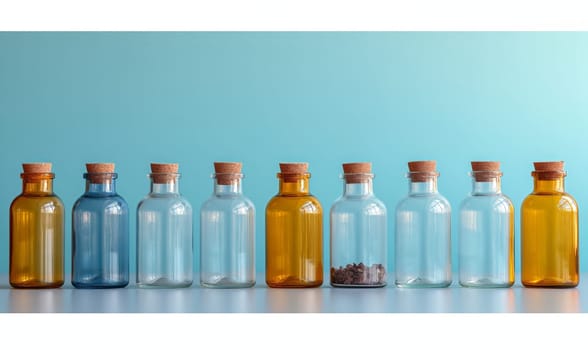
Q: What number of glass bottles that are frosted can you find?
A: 0